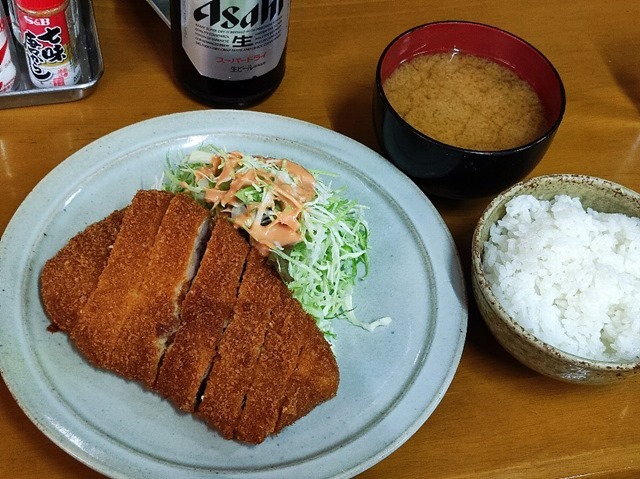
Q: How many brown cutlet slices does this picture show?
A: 7